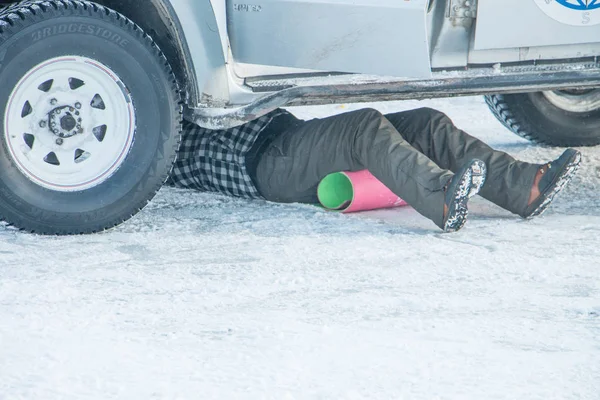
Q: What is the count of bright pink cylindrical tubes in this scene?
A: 1